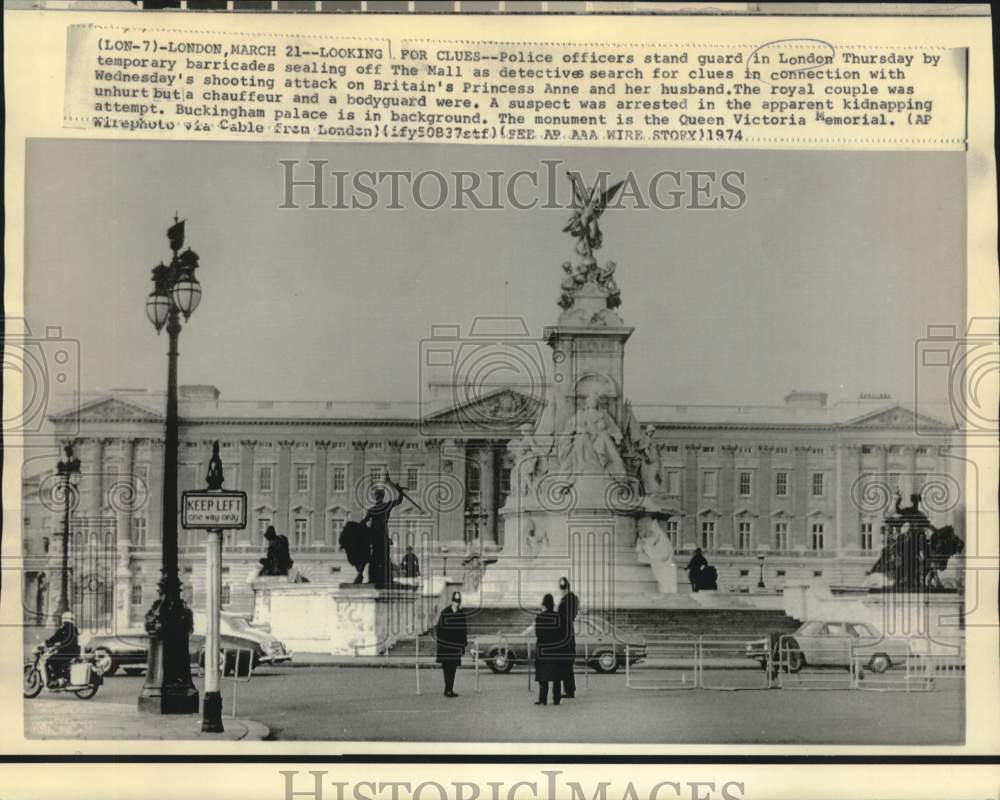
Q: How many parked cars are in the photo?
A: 3